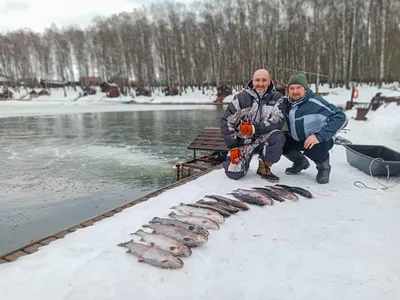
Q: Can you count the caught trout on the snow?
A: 14